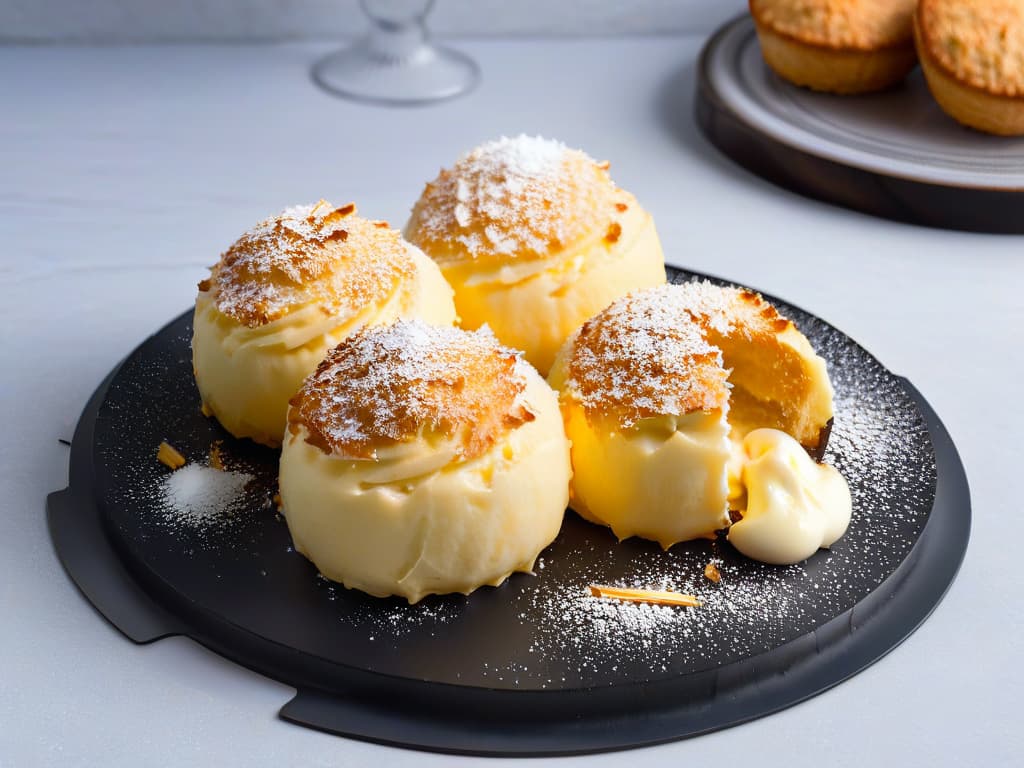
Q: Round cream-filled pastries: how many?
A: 4